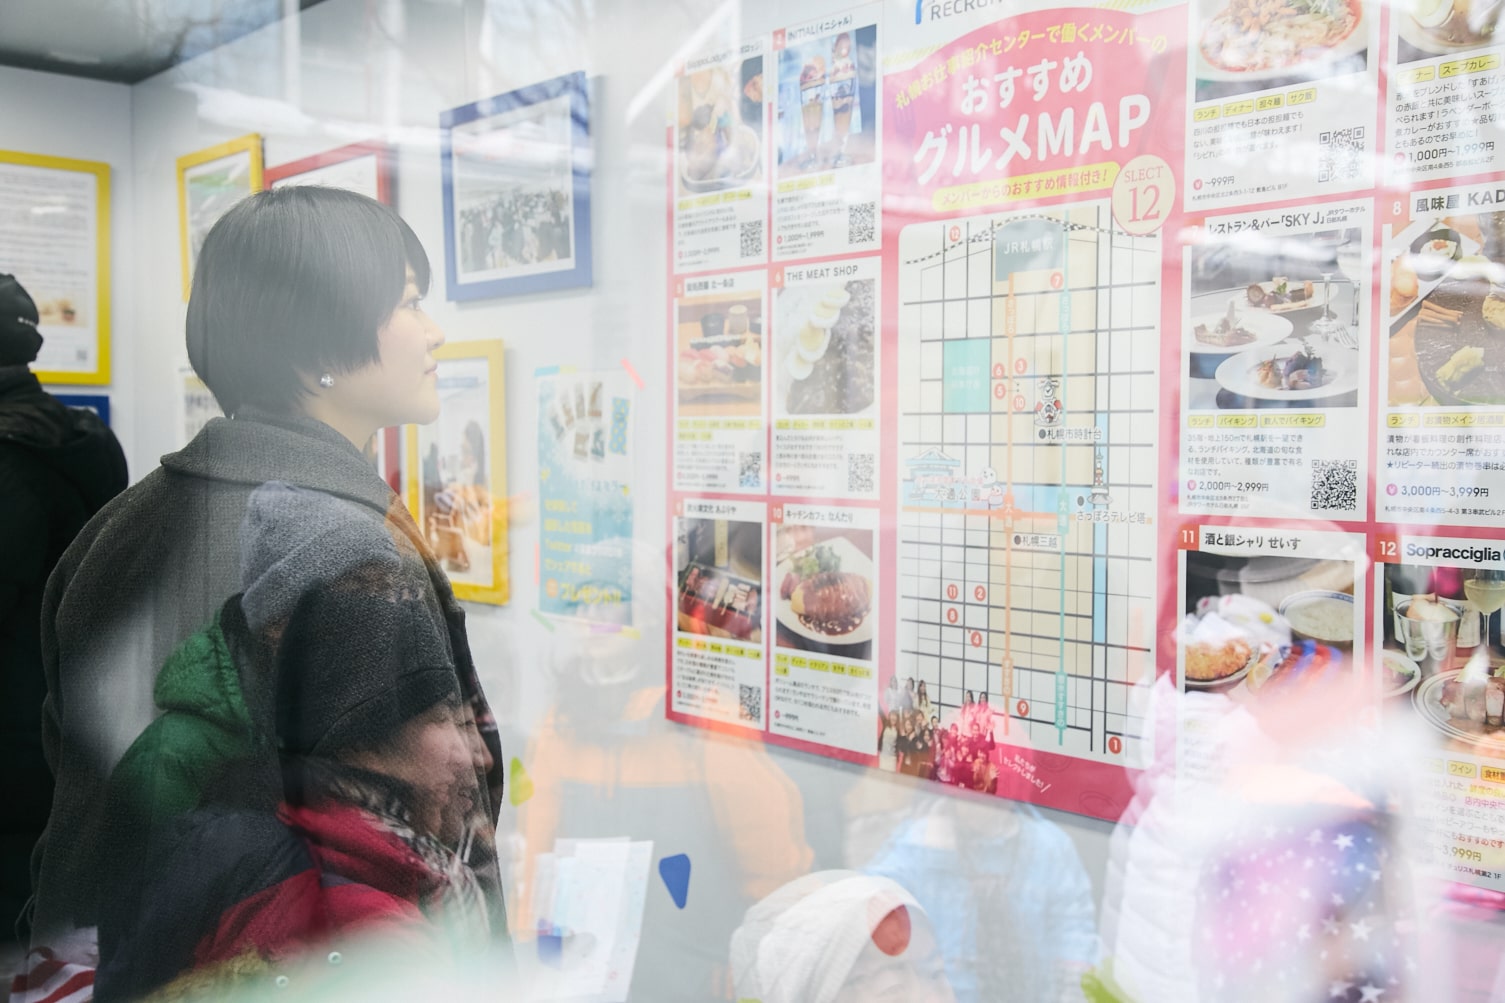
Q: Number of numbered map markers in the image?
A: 12